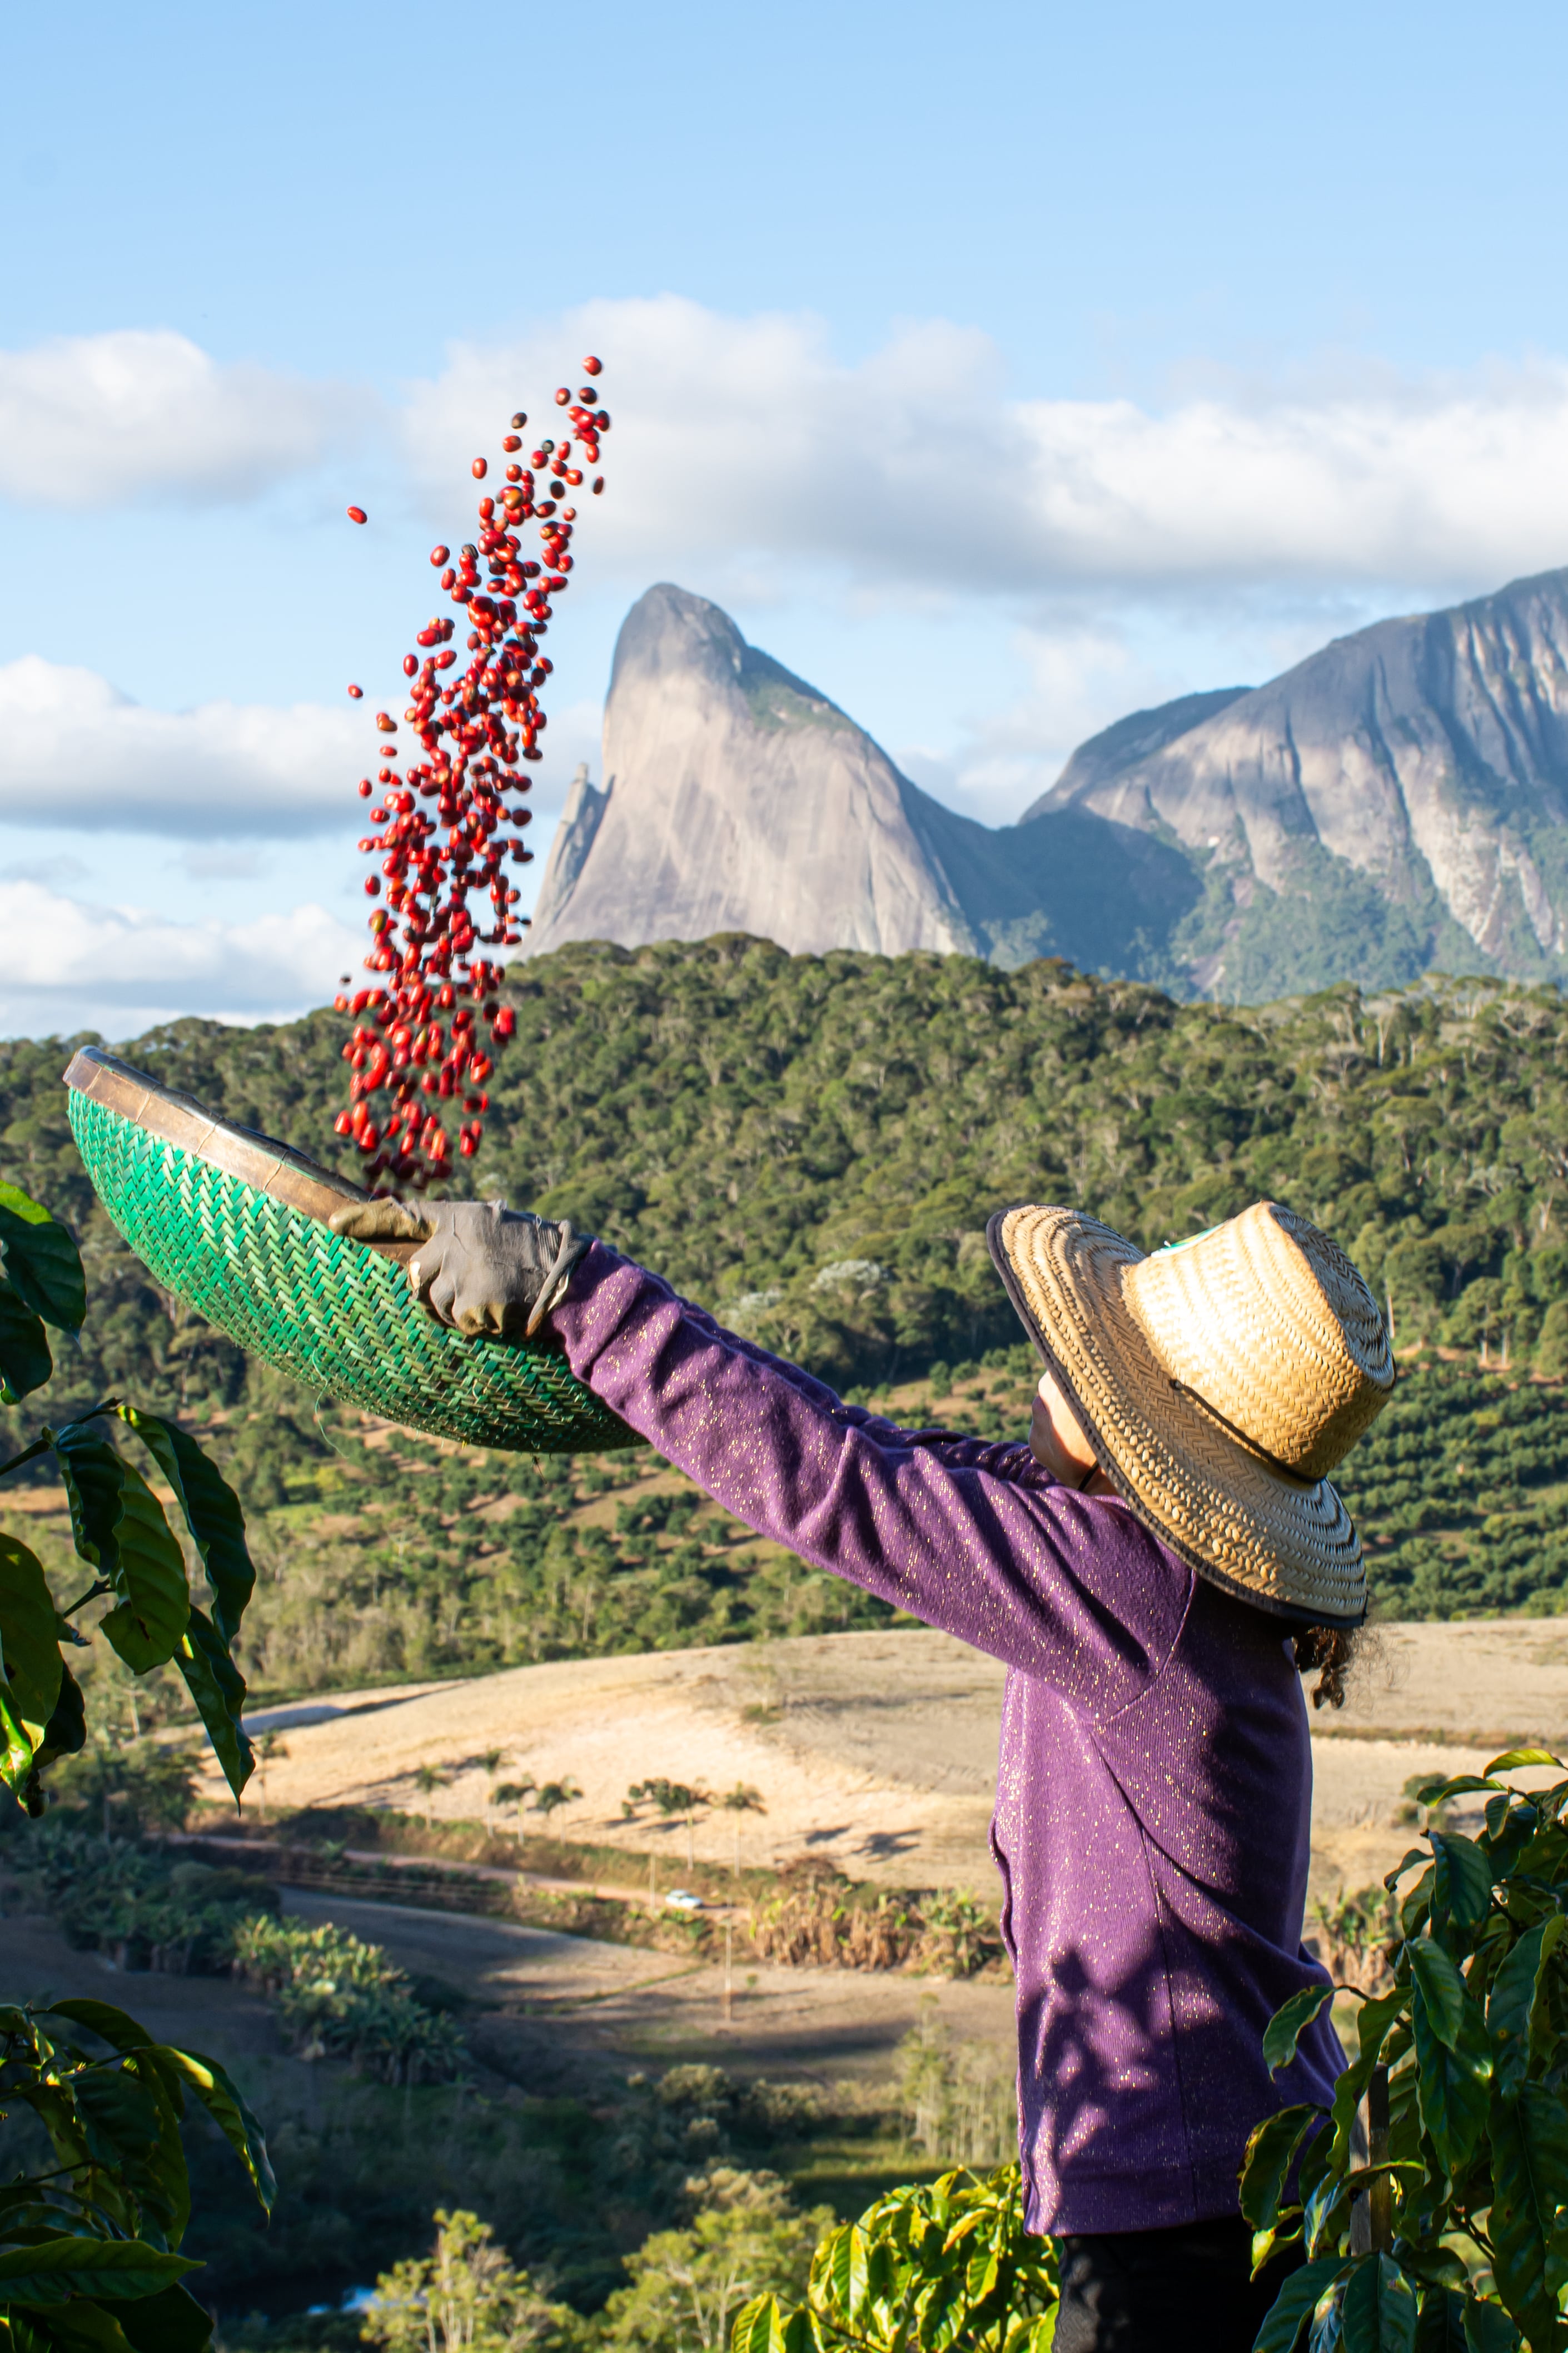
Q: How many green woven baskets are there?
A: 1